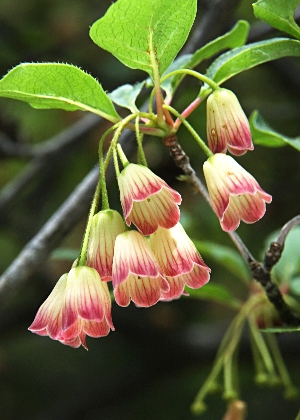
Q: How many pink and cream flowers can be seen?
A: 8